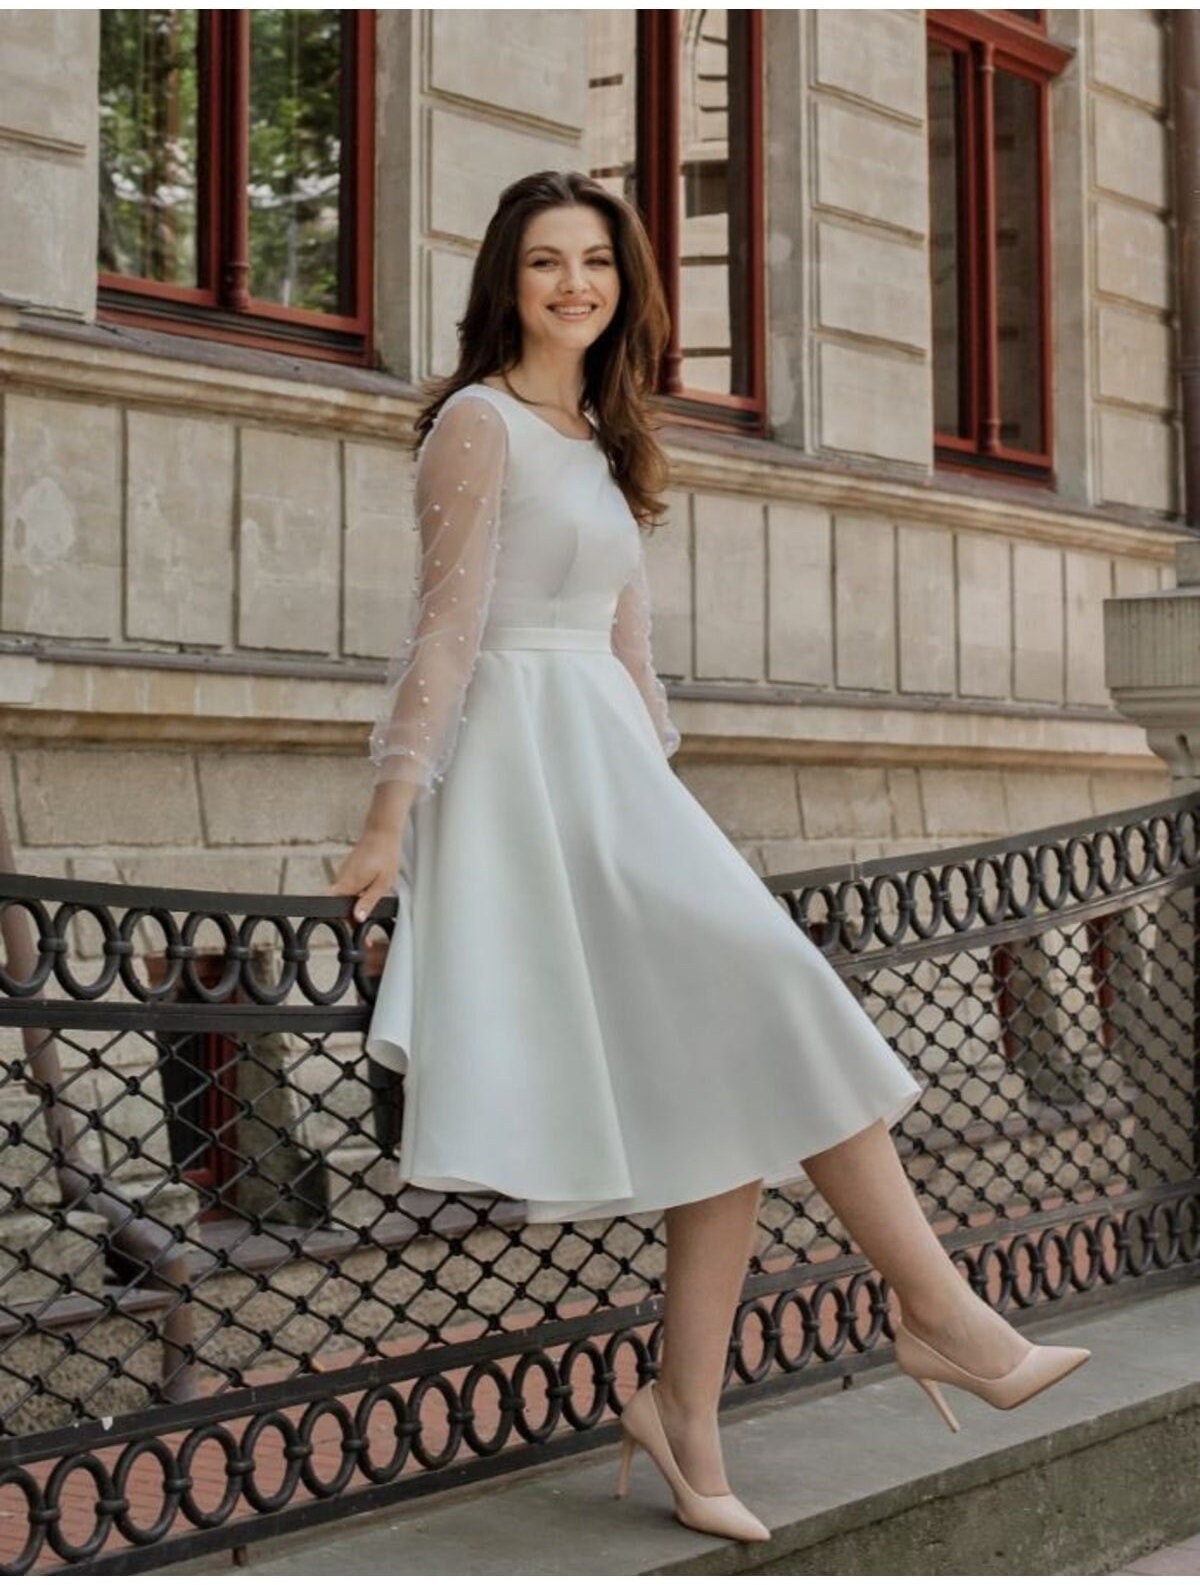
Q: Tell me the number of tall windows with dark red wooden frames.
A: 3